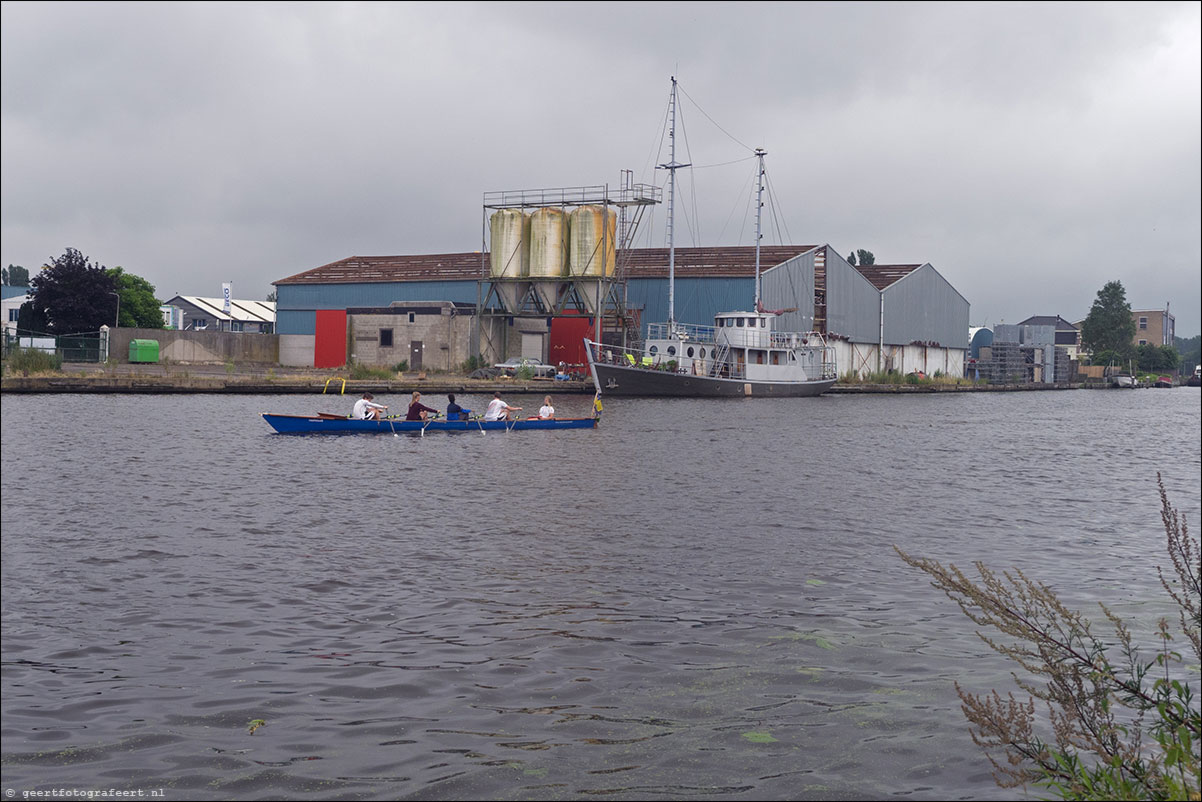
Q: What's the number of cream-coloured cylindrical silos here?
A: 3